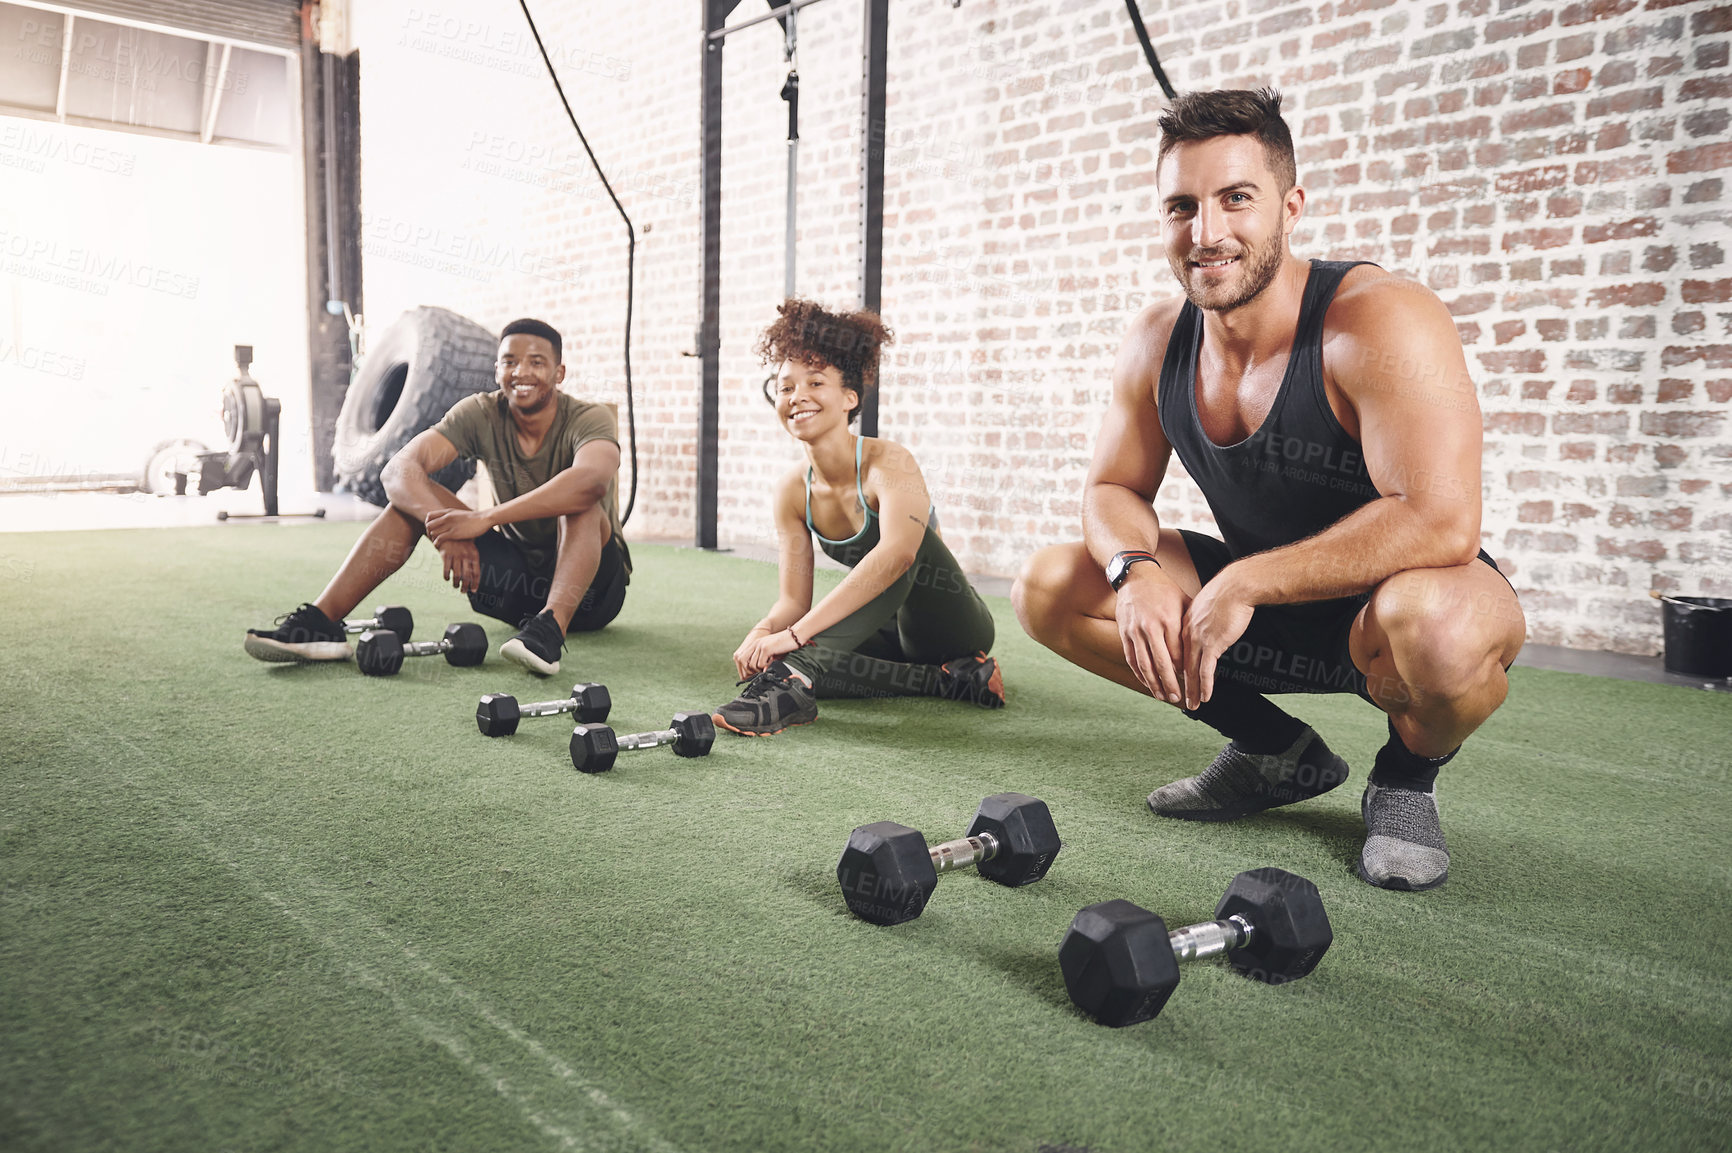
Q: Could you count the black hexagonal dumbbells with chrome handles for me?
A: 6